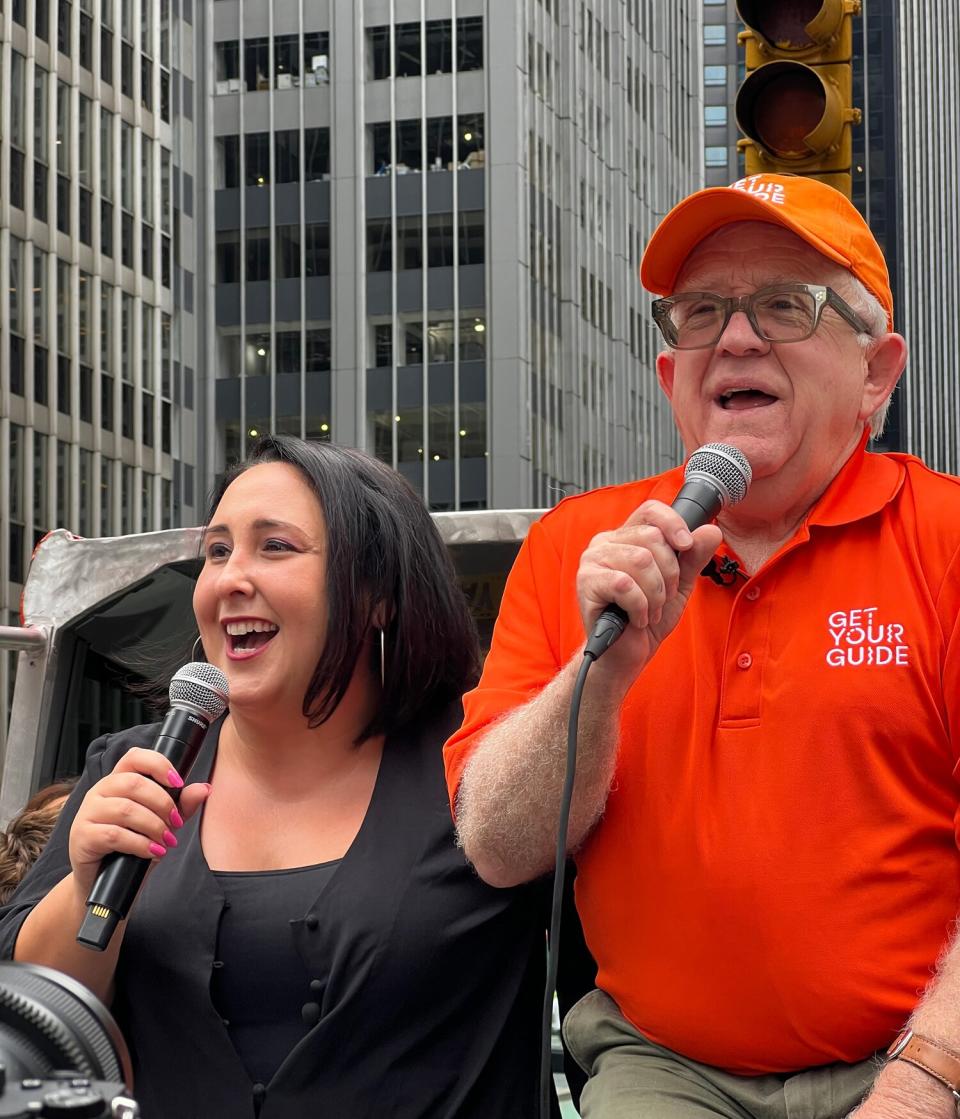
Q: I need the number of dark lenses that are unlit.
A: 2